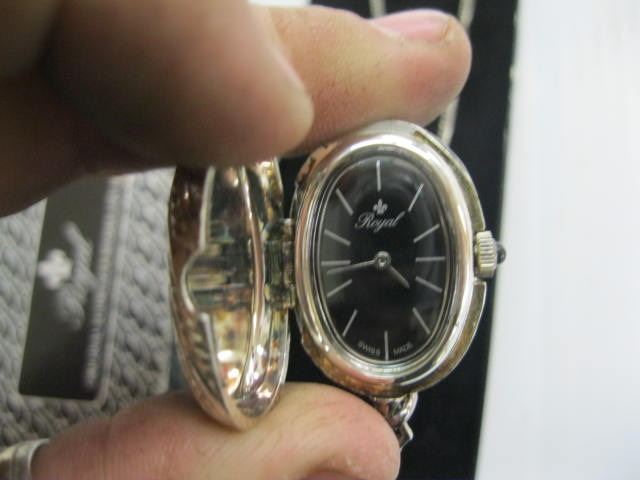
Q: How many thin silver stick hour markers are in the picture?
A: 12